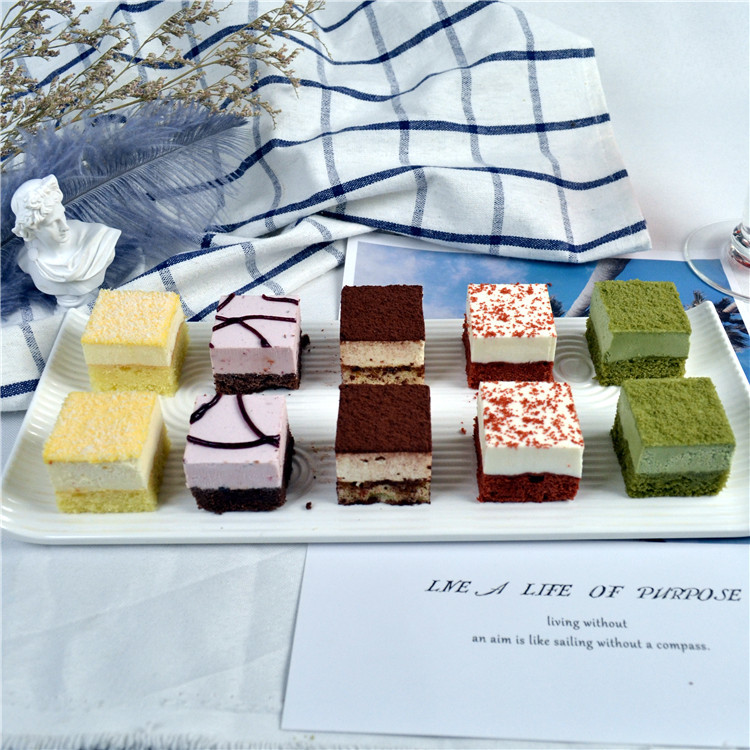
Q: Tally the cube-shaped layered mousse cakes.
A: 10